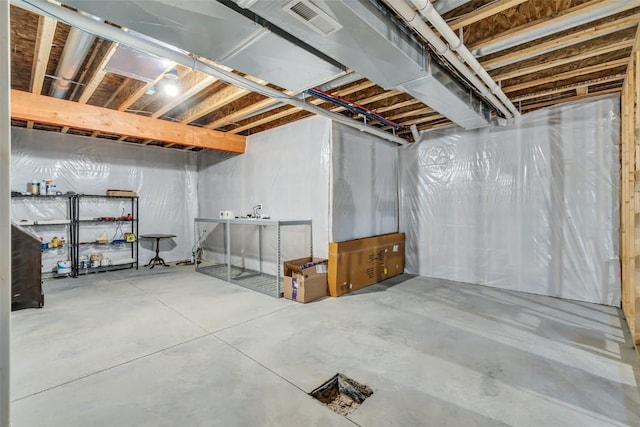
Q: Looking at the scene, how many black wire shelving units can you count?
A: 2